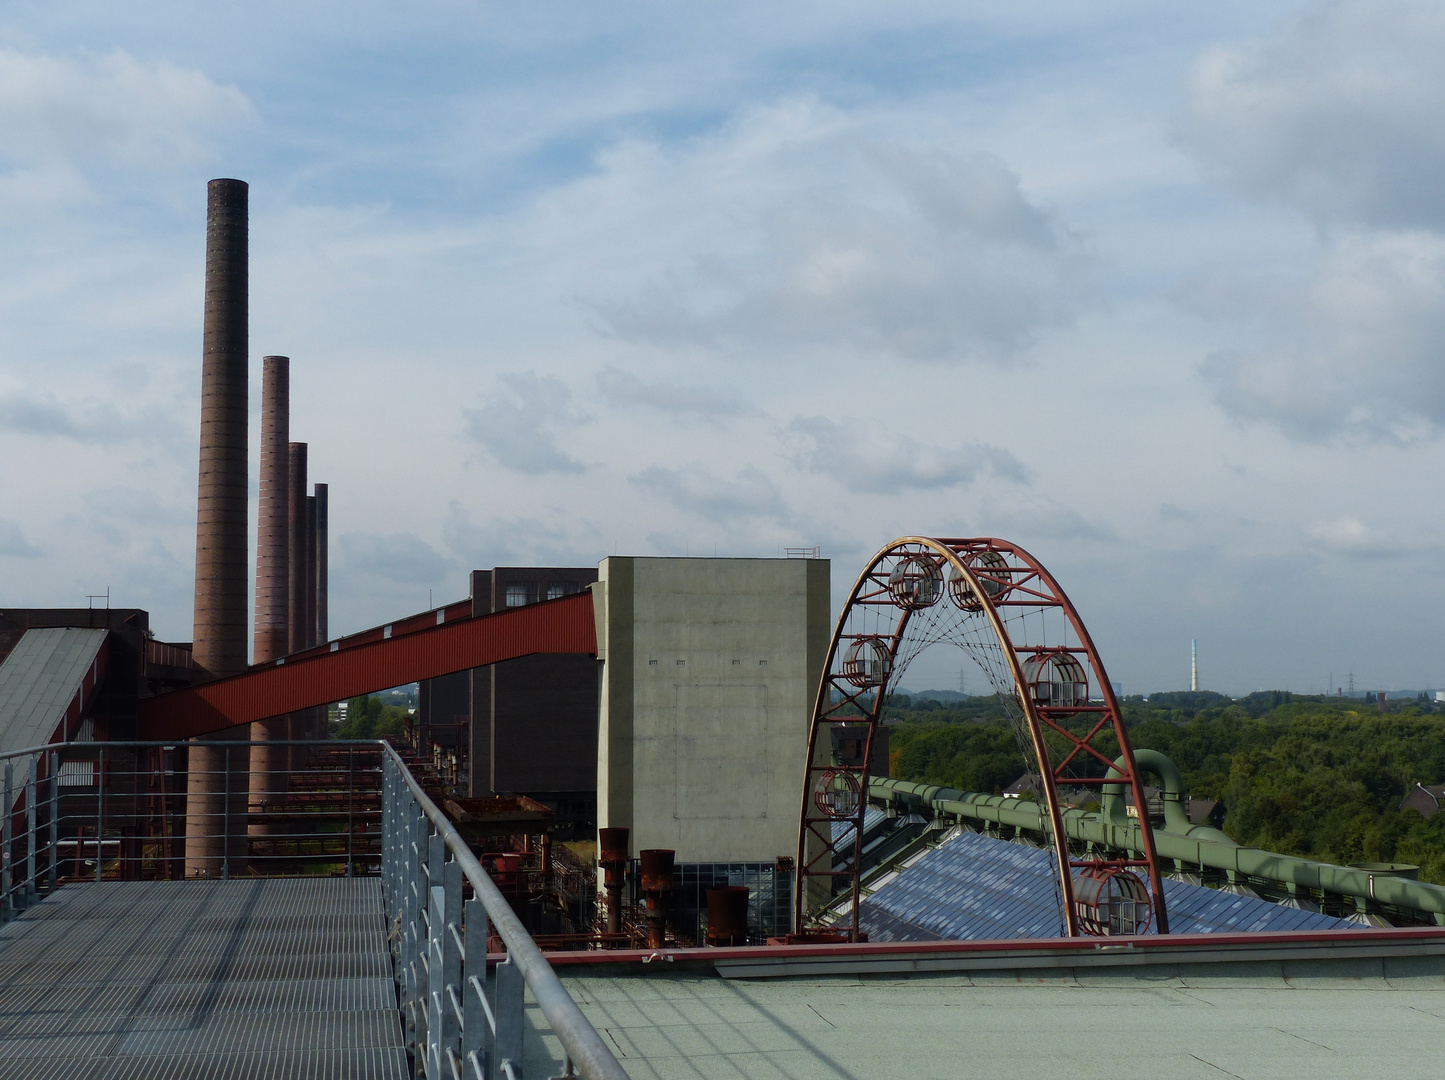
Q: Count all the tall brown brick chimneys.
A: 5